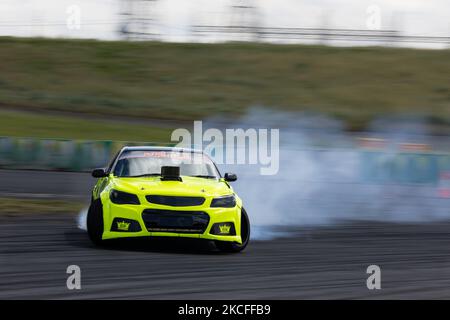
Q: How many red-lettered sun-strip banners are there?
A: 1